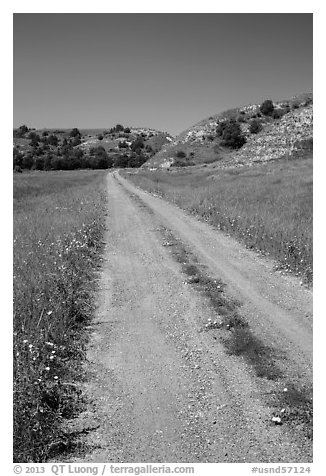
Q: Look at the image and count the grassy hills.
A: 2